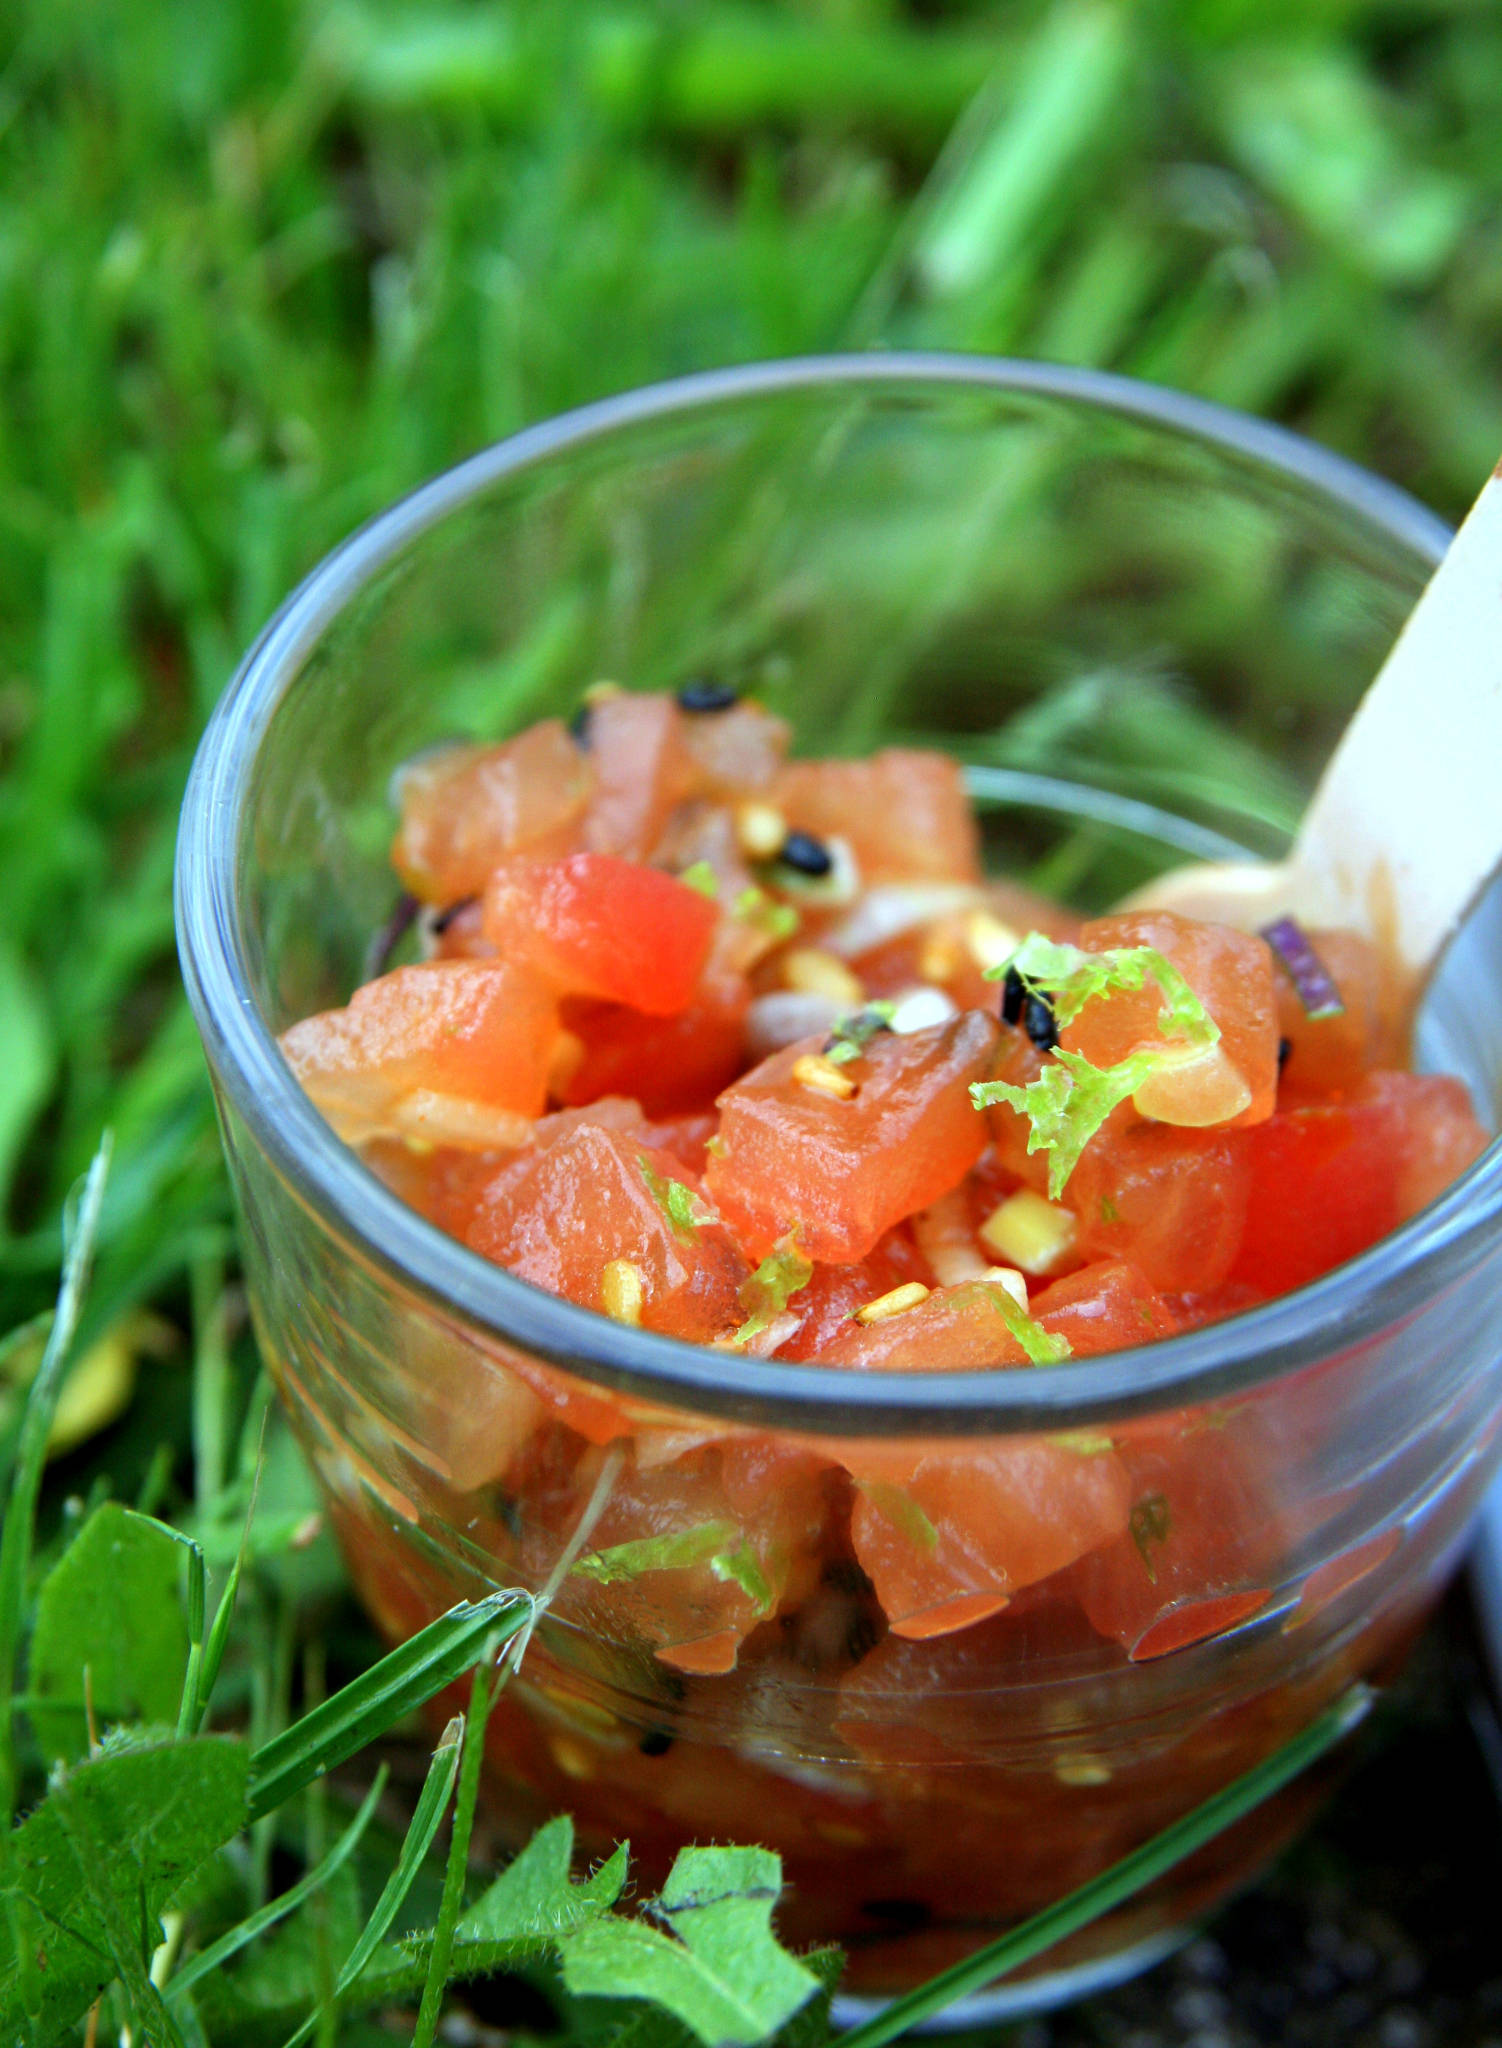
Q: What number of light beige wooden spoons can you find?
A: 1